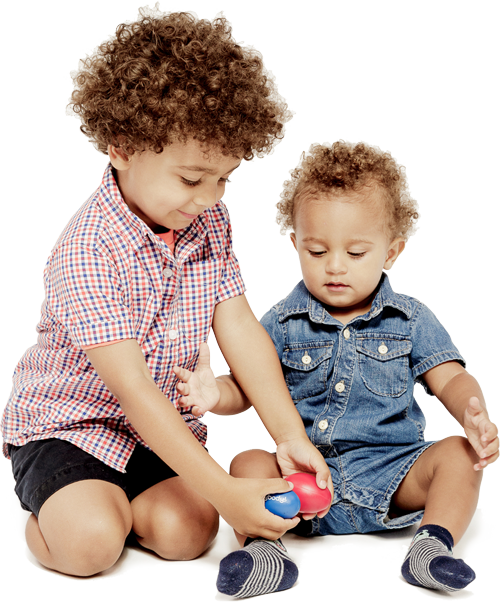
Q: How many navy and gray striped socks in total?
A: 2